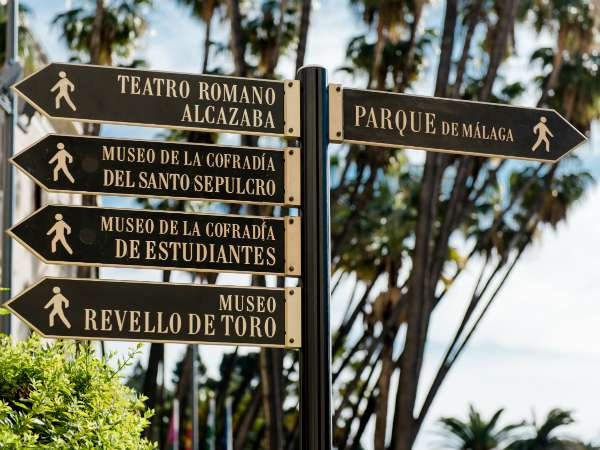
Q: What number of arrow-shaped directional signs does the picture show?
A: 5